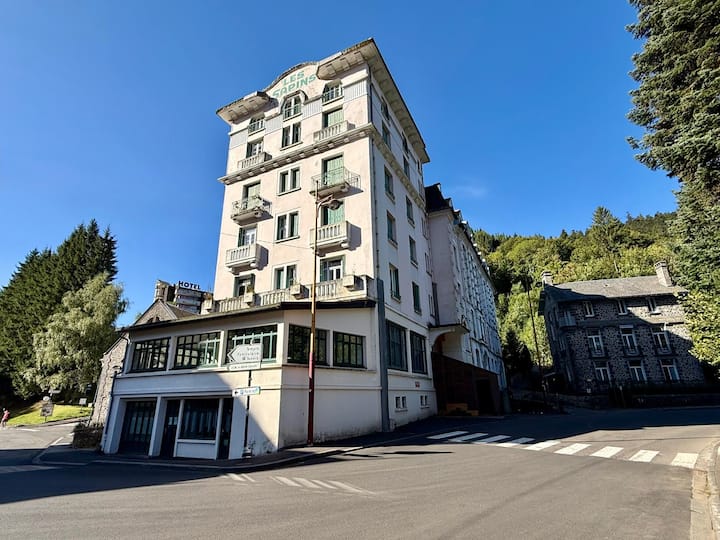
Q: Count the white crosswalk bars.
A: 9